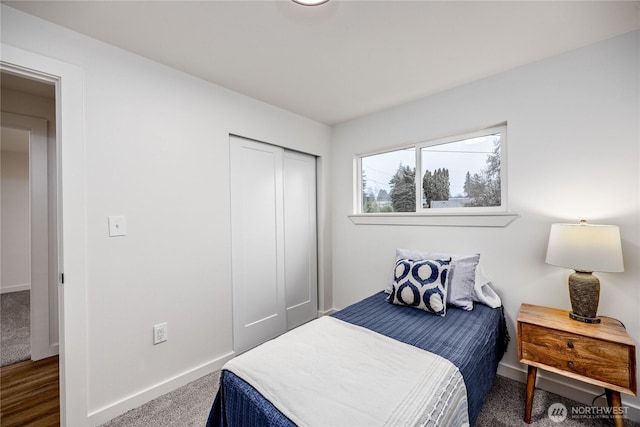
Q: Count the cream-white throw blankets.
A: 1